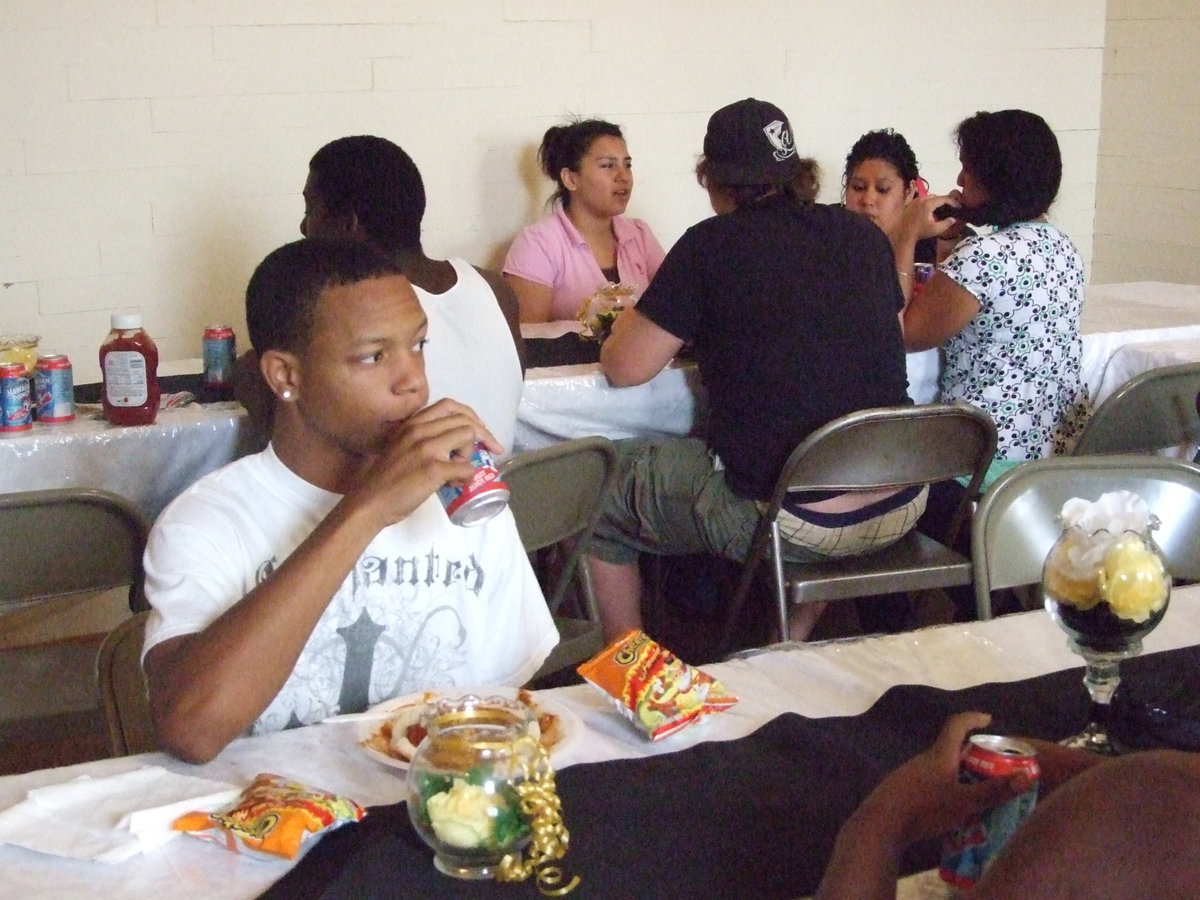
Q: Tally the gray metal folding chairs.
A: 6